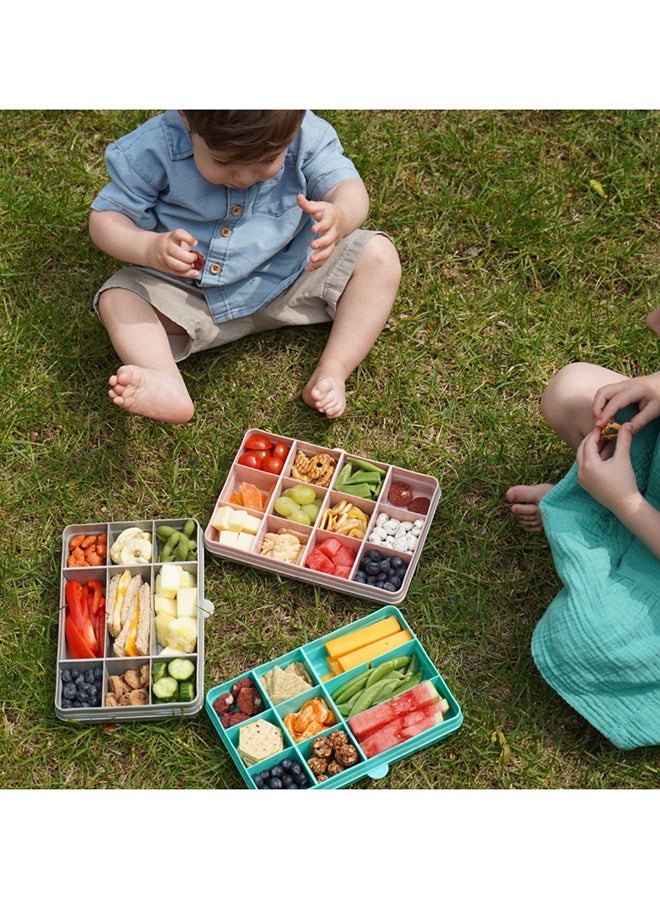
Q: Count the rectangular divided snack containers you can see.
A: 3